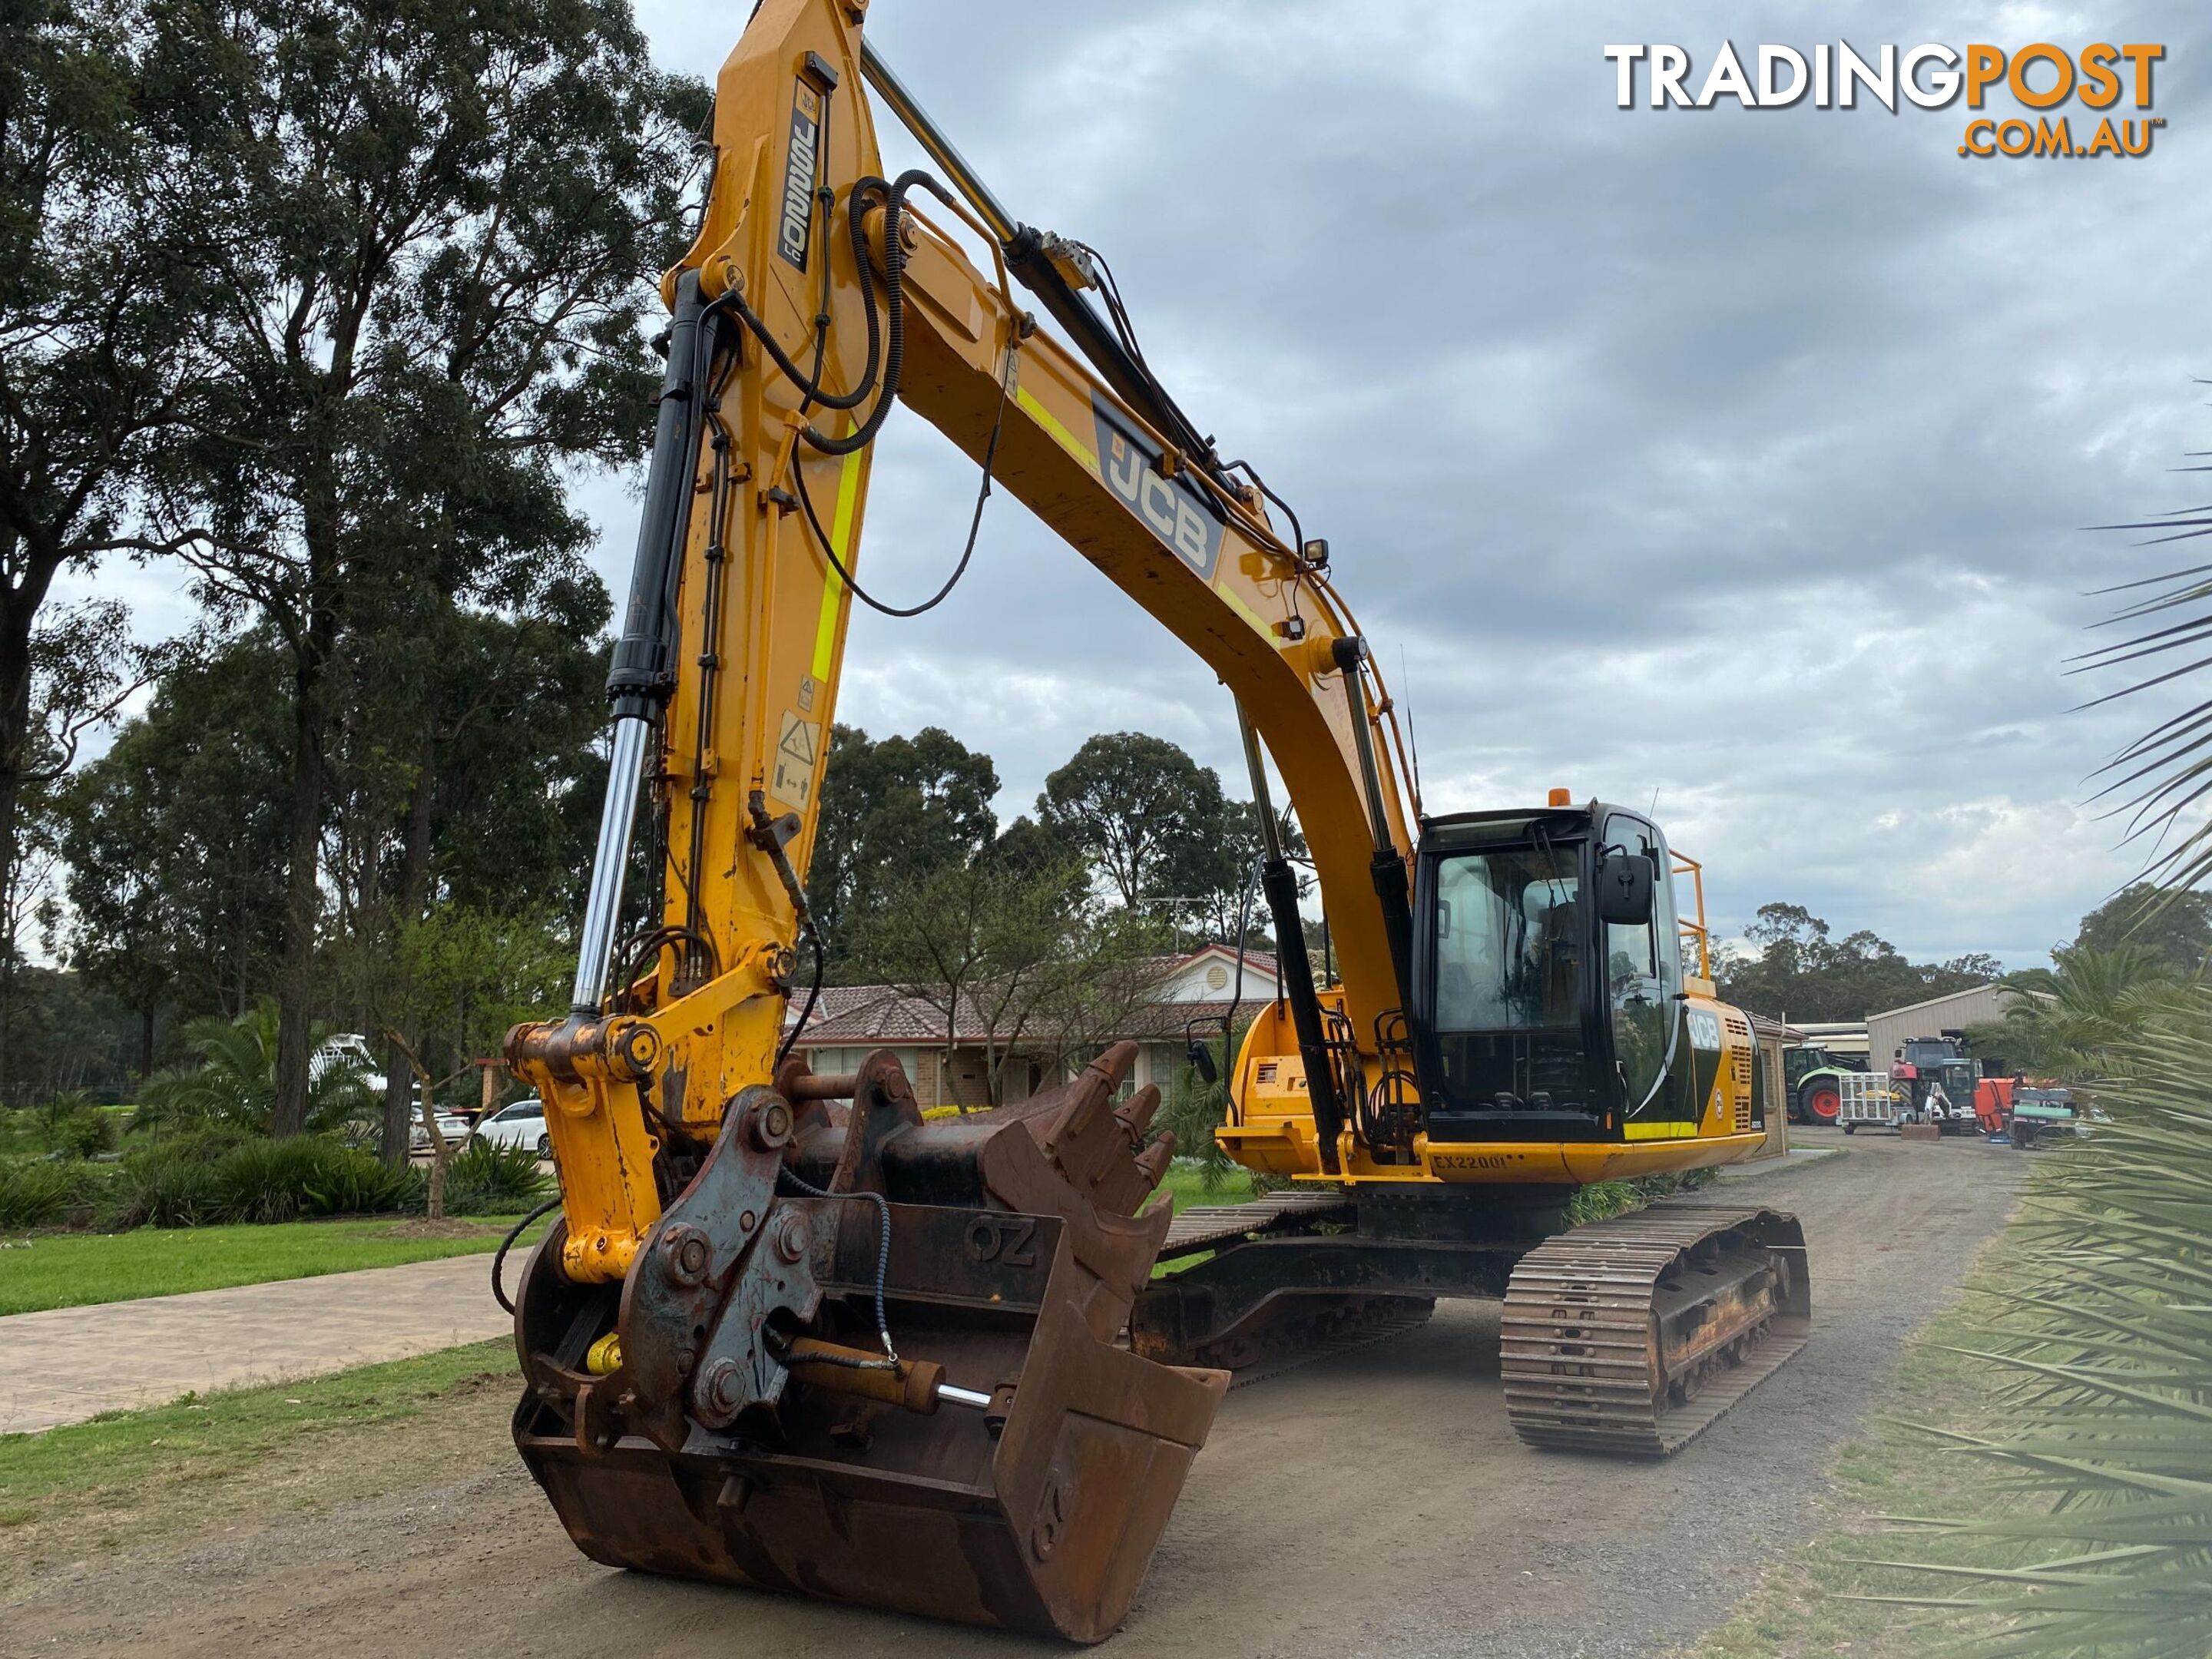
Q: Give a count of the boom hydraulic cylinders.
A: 2